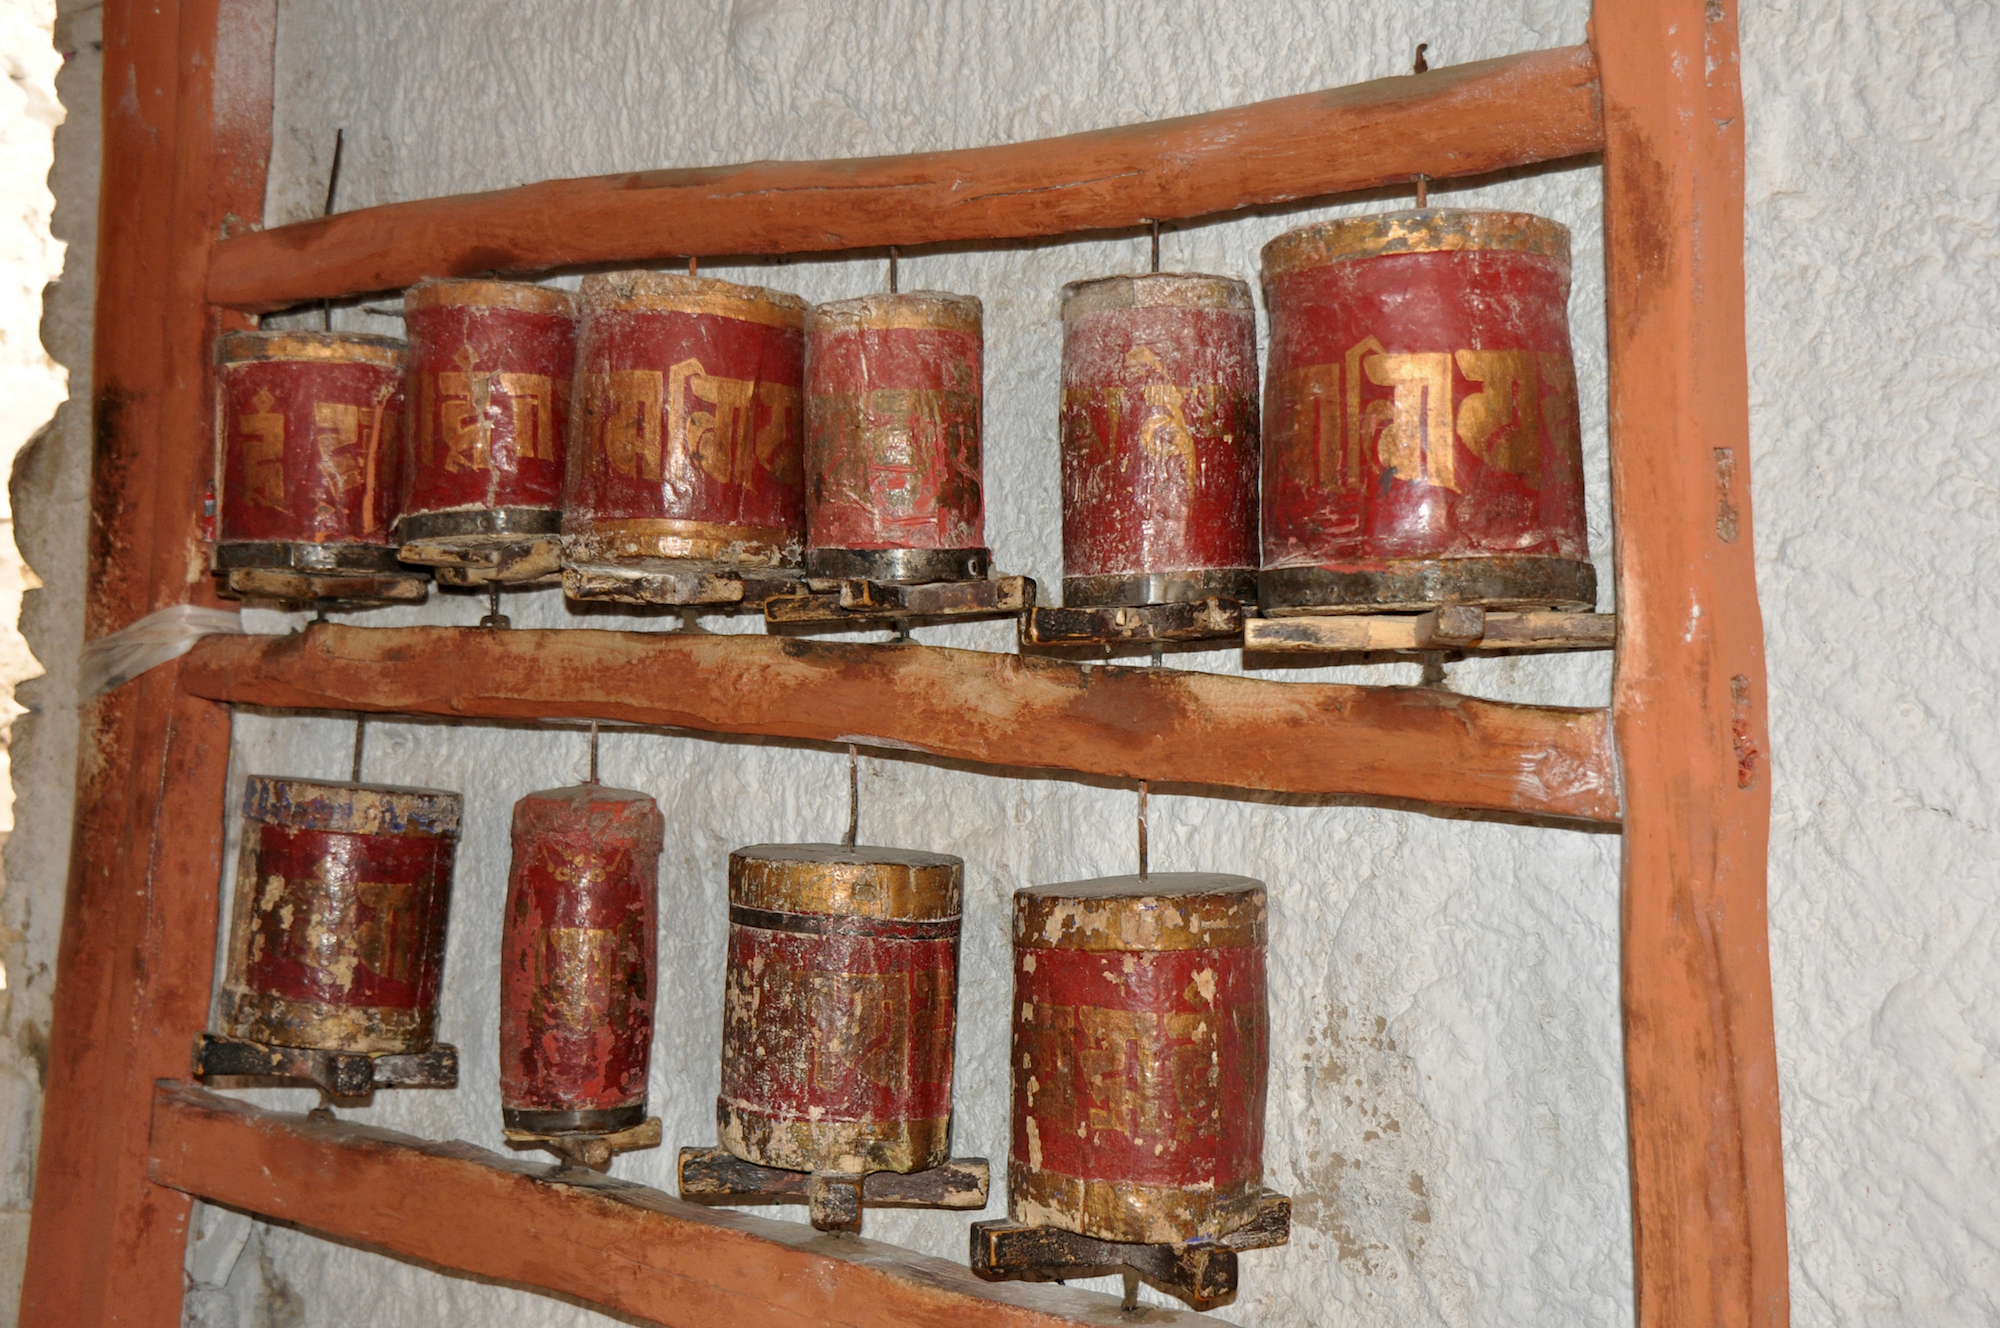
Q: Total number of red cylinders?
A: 10